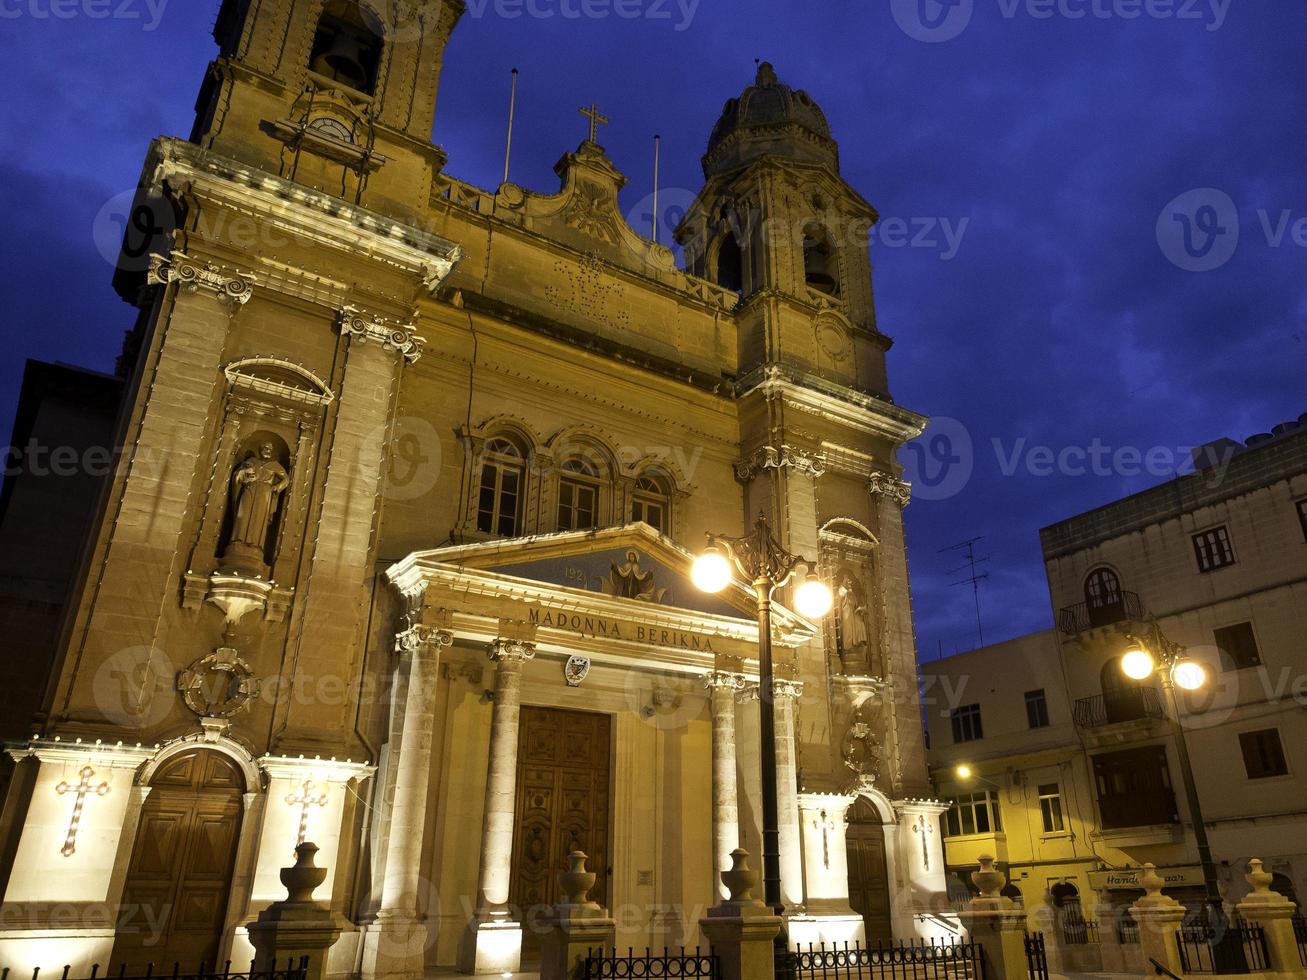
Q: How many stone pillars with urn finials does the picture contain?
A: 6